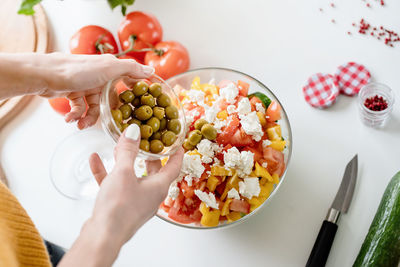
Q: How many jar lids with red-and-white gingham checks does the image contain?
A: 2